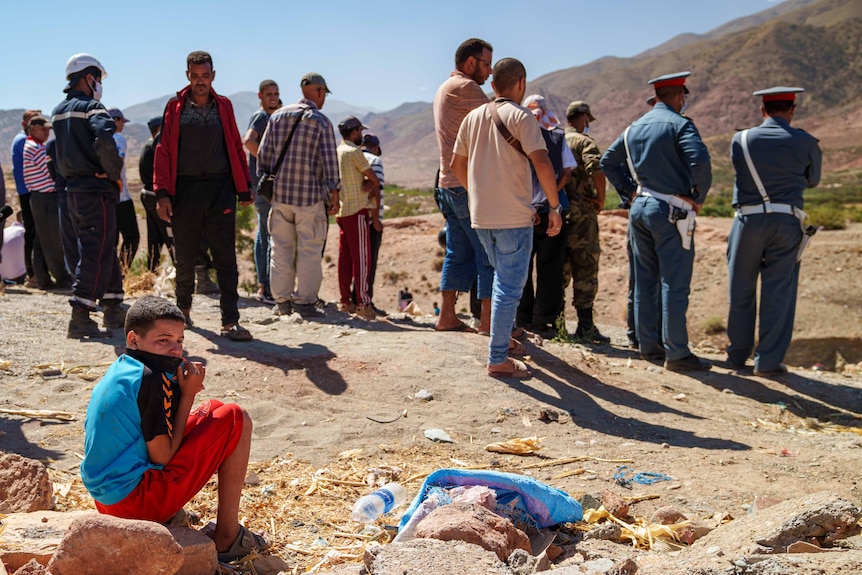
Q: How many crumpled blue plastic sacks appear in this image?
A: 1